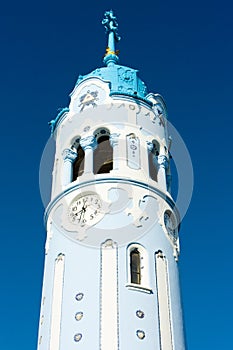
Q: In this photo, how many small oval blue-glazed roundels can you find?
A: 5